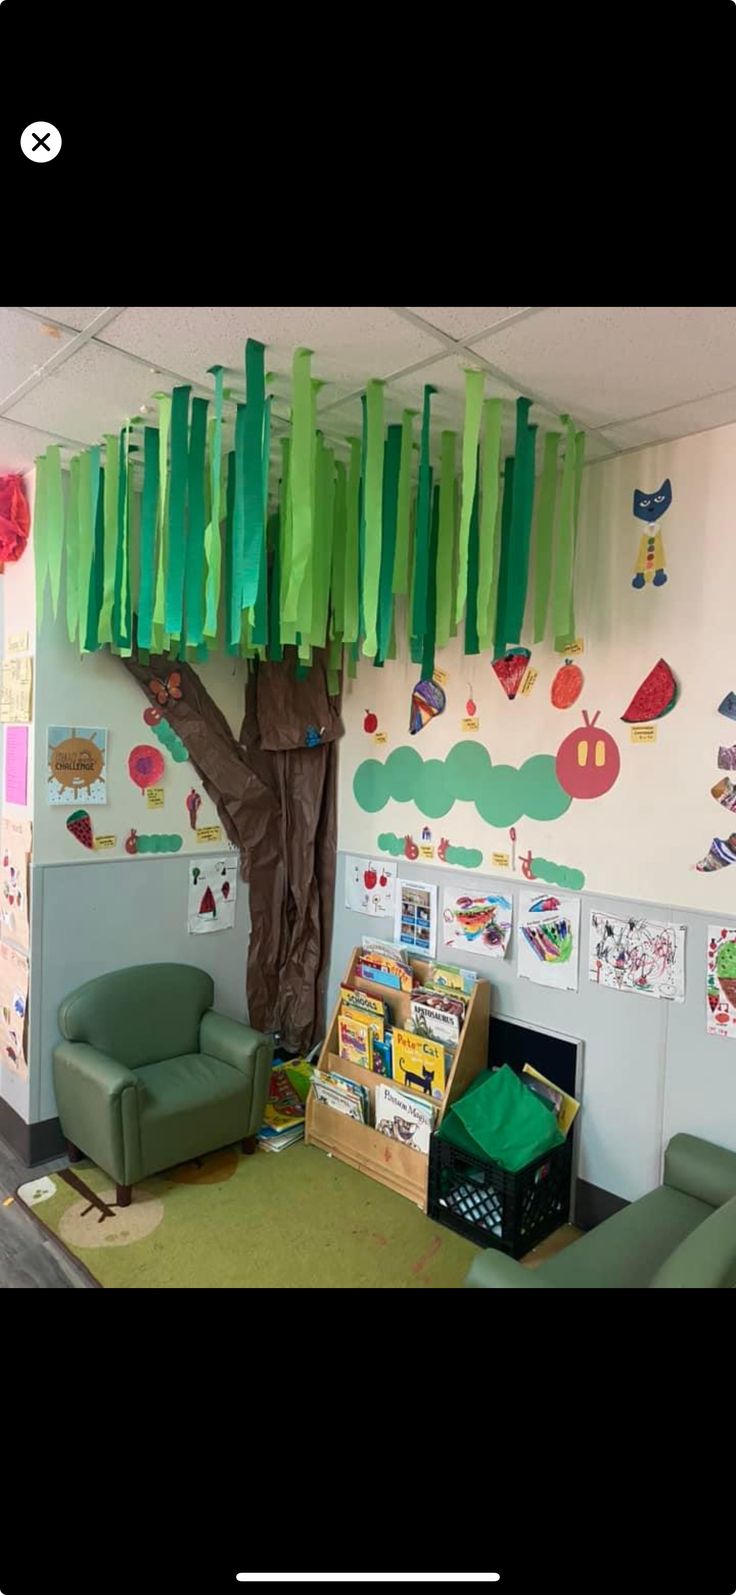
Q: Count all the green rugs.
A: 1